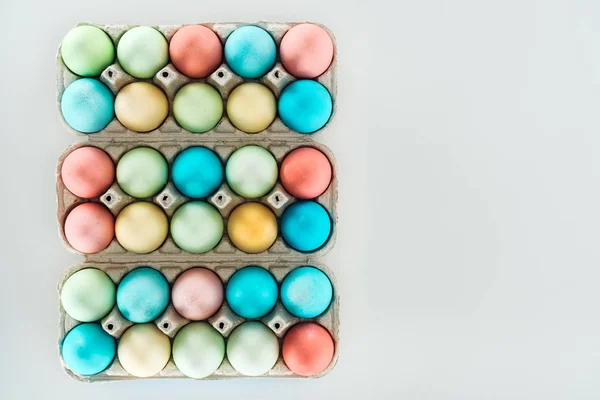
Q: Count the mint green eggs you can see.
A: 9